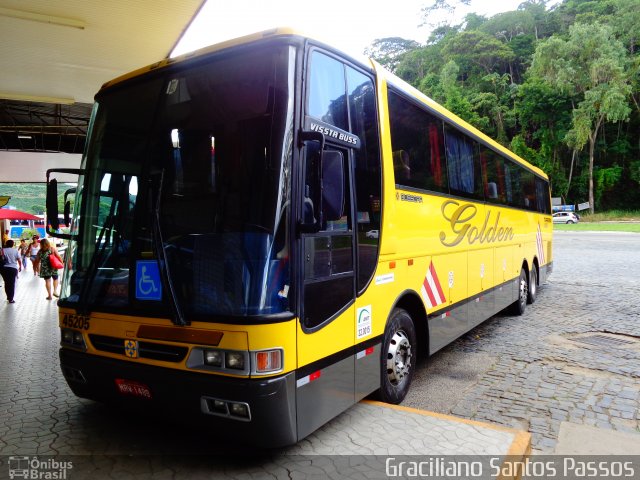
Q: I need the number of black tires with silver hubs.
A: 3